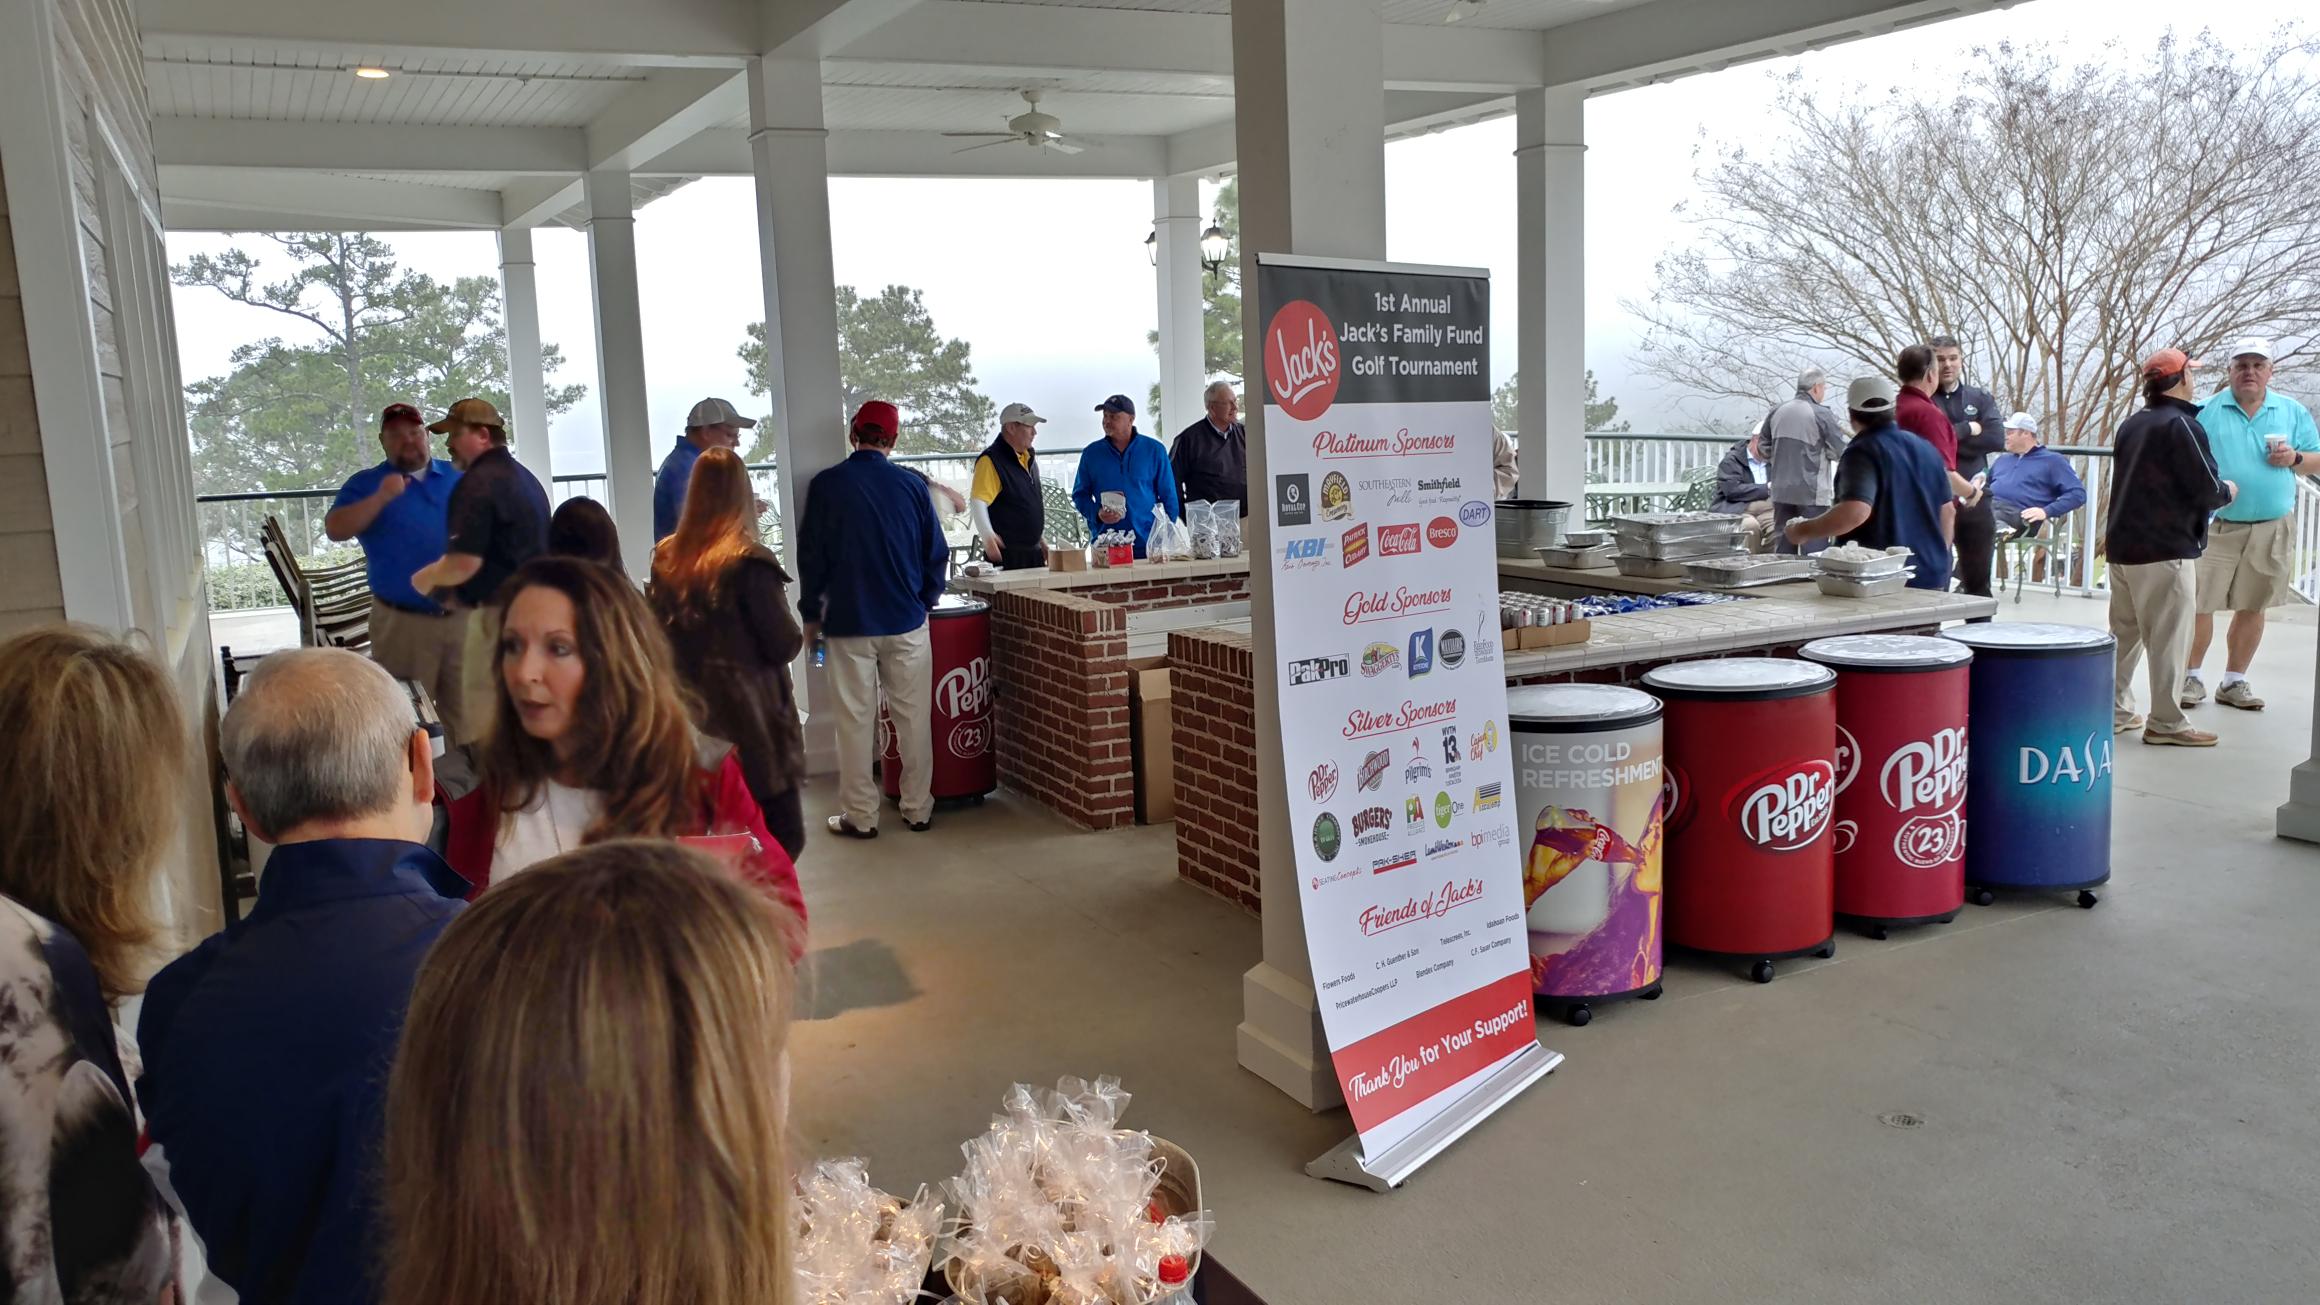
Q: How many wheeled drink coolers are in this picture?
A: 5